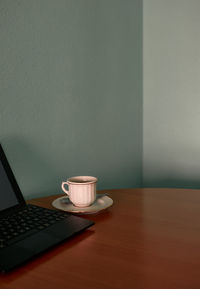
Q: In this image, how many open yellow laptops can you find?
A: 0